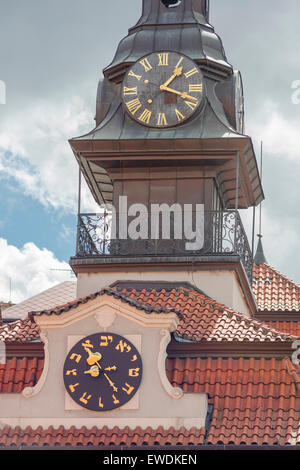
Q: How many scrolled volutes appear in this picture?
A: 2